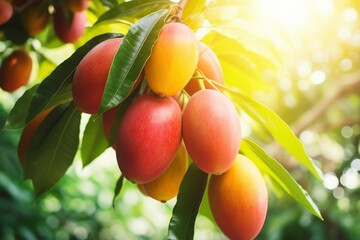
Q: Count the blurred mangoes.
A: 5